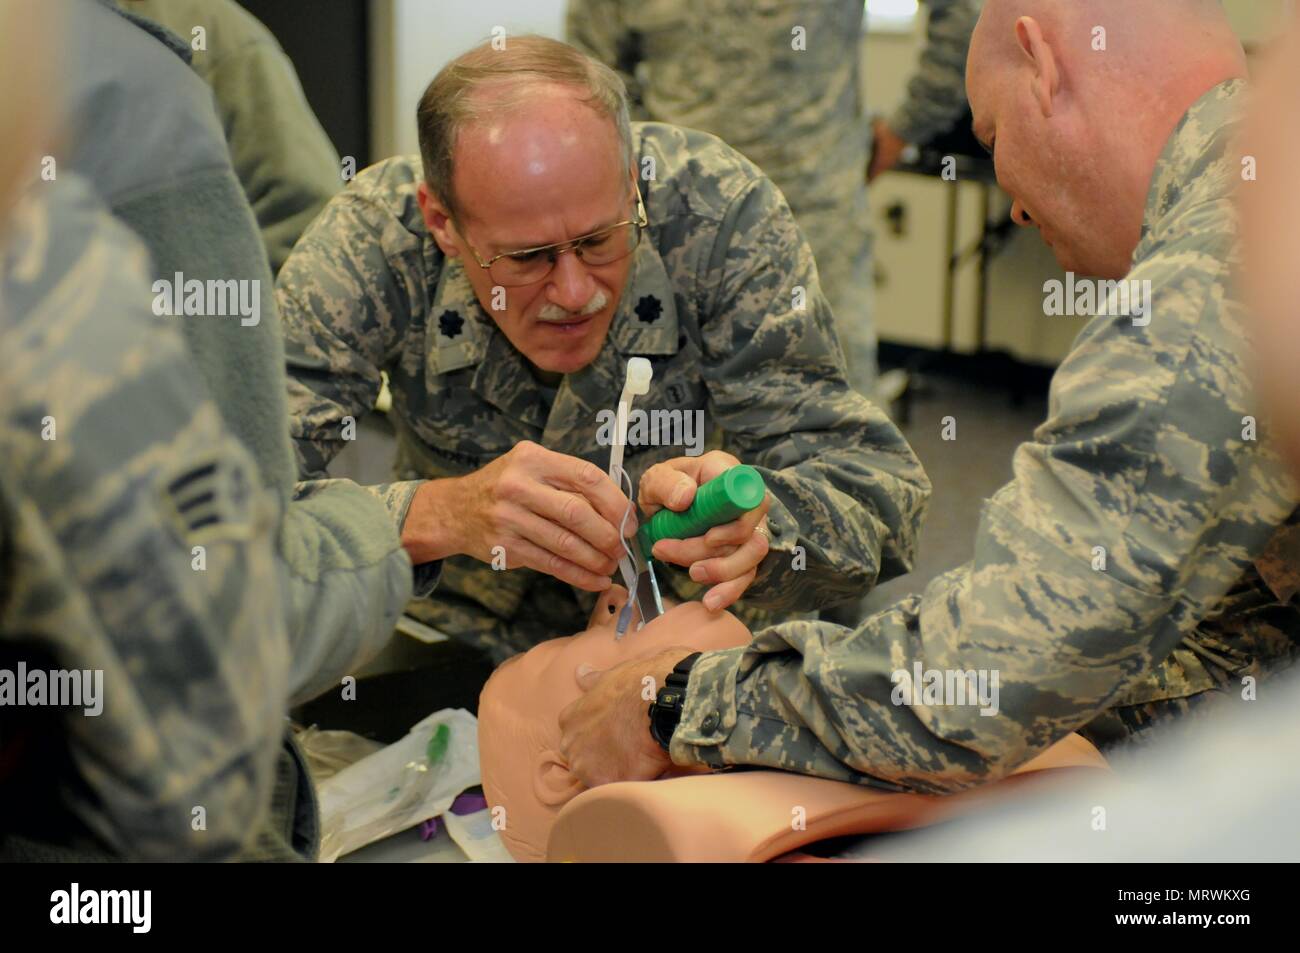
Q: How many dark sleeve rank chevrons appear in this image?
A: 3